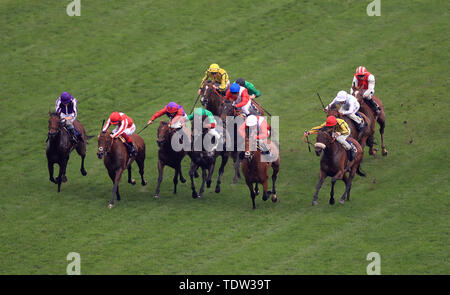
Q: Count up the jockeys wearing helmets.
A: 11